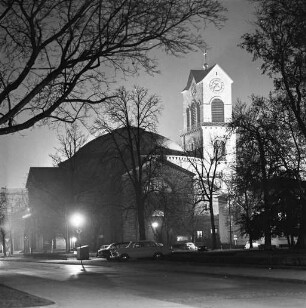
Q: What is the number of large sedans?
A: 1